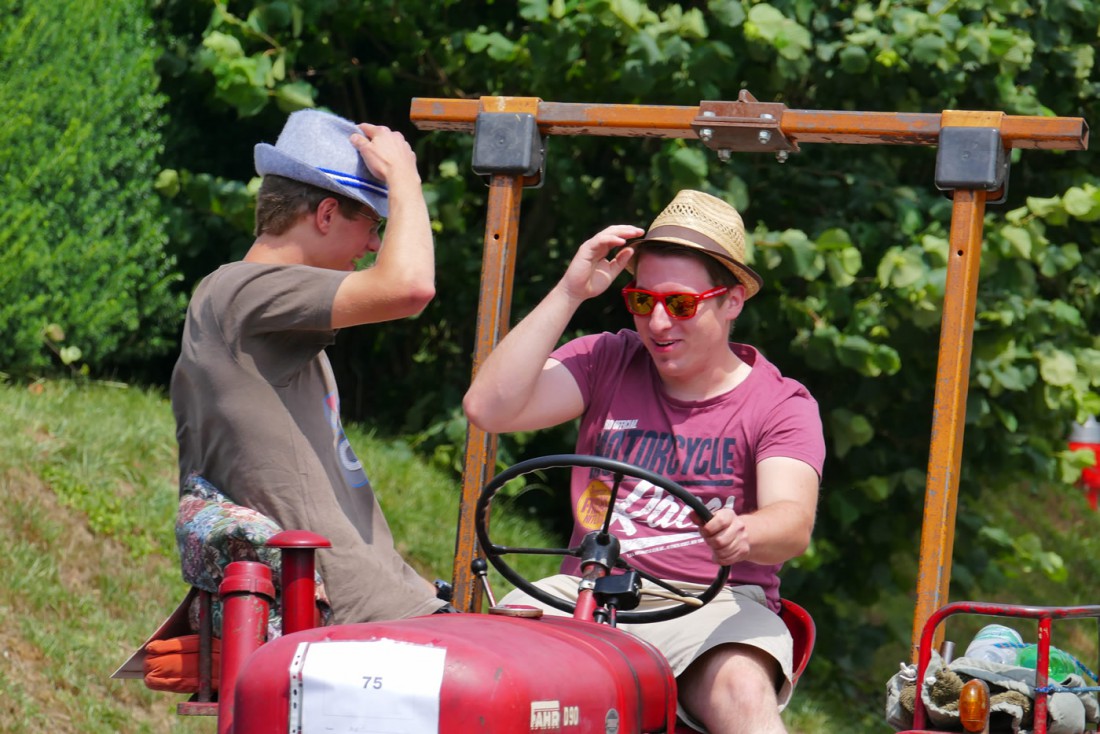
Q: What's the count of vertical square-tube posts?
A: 2